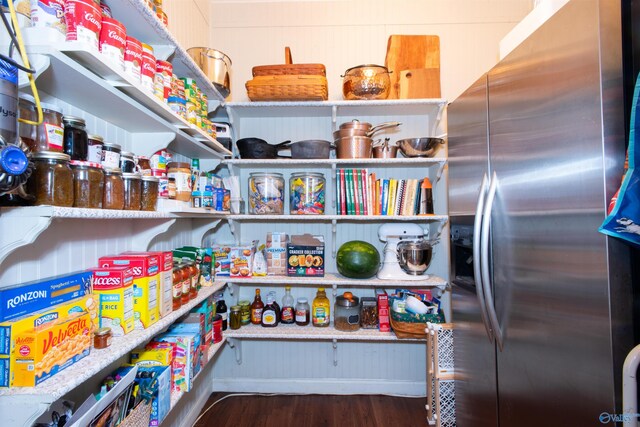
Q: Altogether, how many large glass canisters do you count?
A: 2